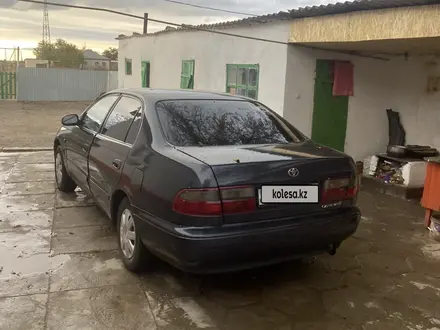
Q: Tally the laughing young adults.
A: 0